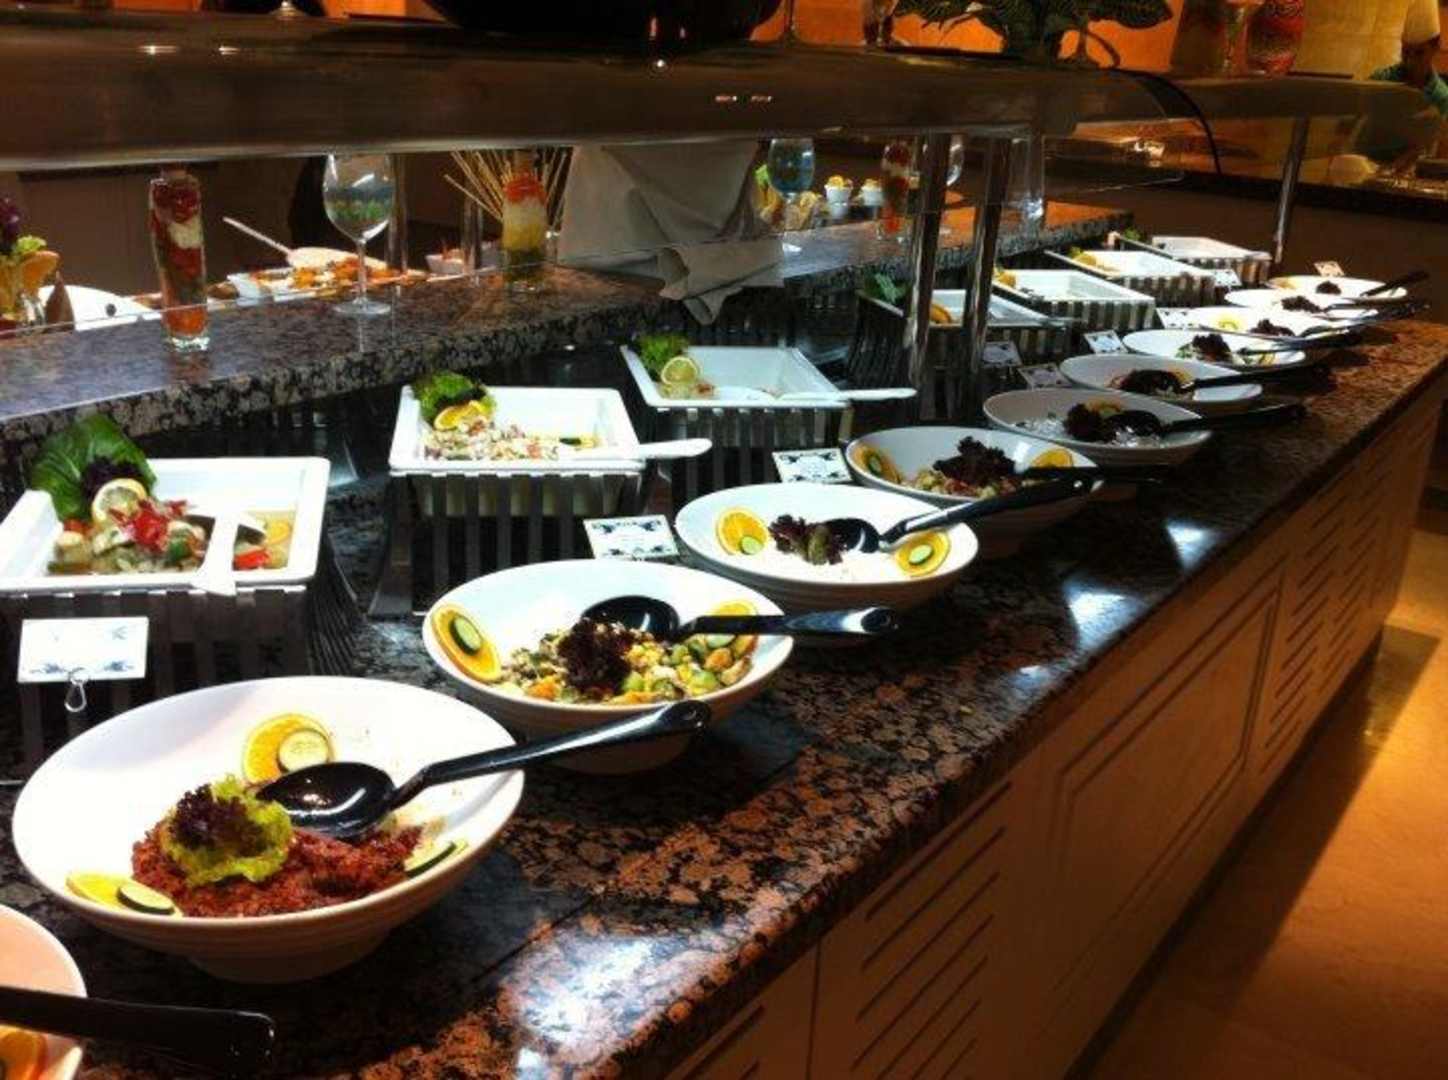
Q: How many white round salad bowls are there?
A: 11